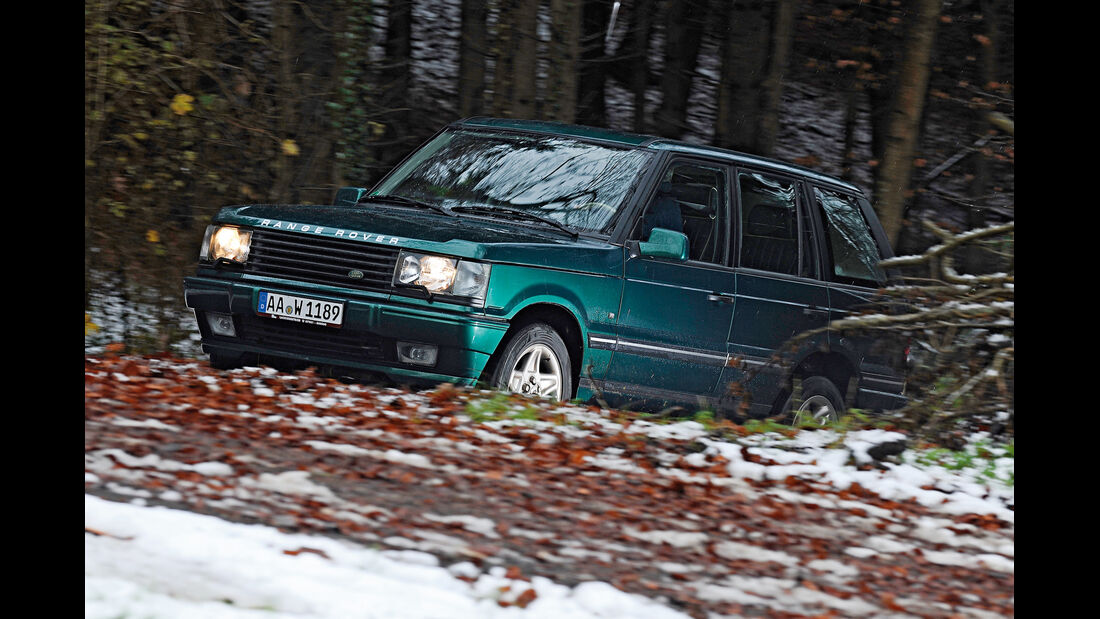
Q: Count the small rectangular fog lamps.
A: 2